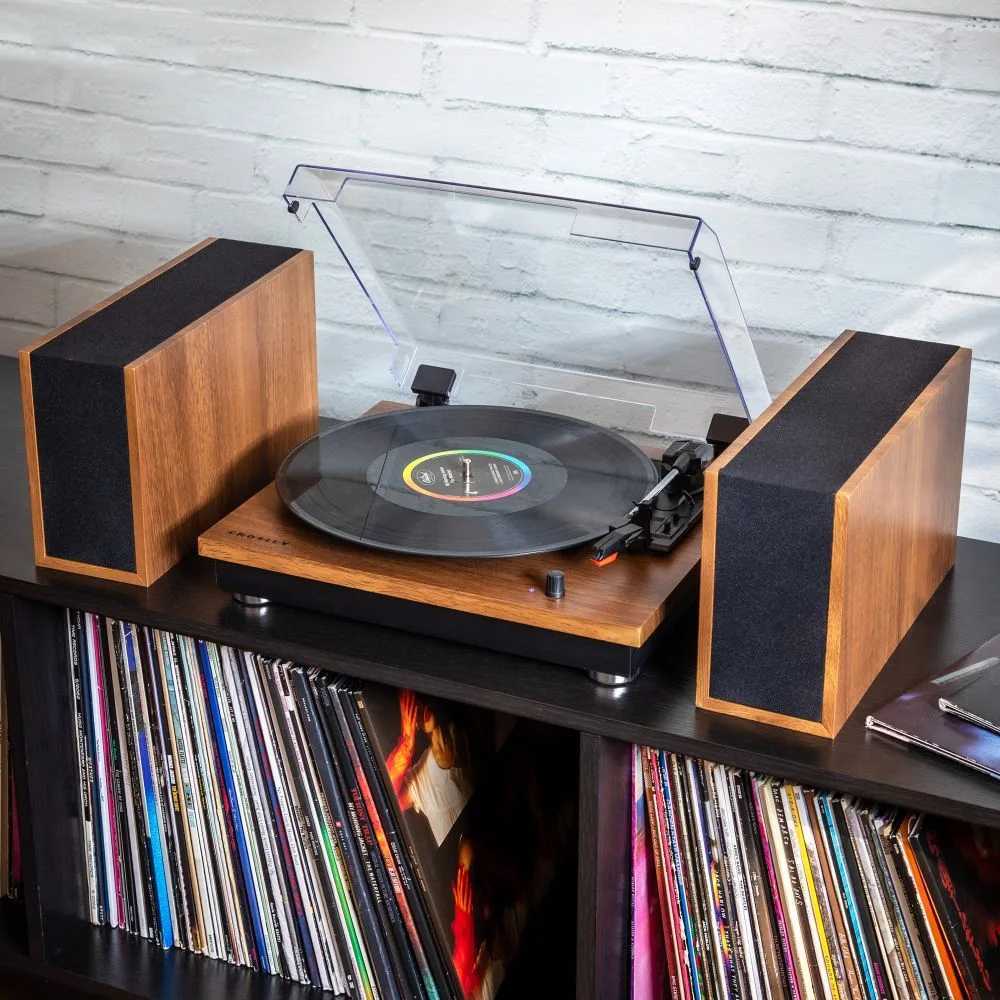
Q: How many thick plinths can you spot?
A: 1